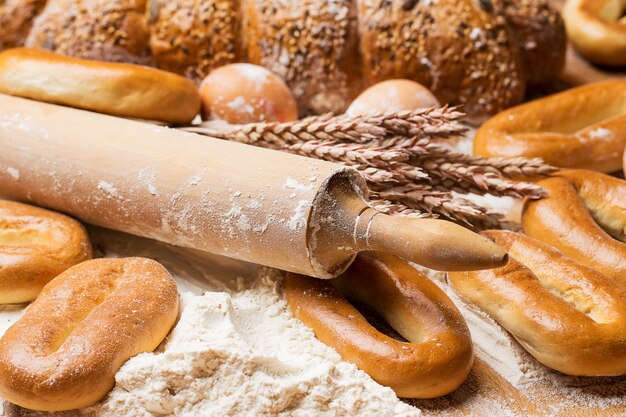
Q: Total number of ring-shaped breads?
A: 8